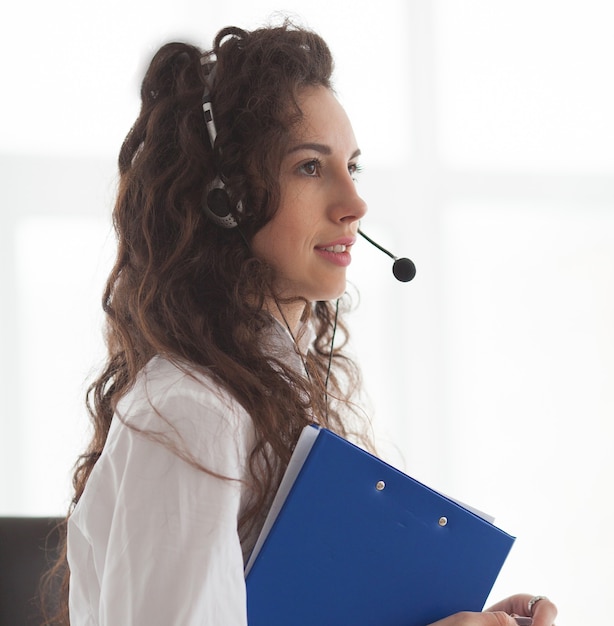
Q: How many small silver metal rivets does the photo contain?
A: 2